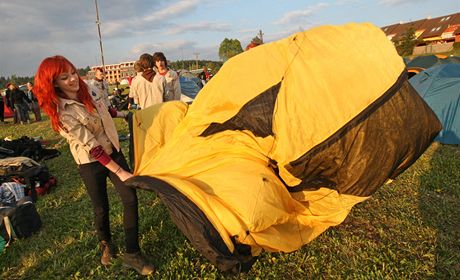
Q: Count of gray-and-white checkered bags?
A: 1